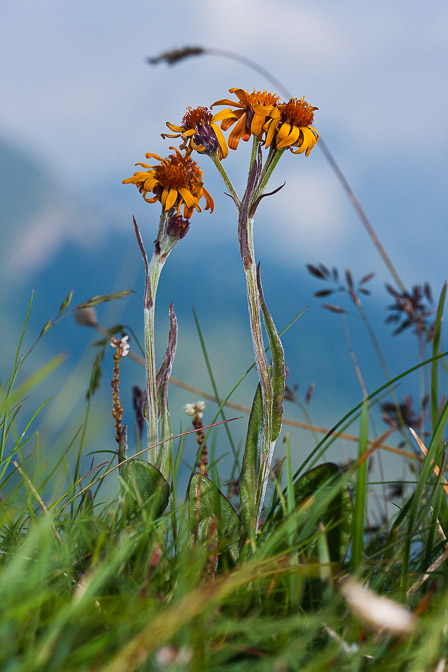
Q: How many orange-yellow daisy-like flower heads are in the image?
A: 4